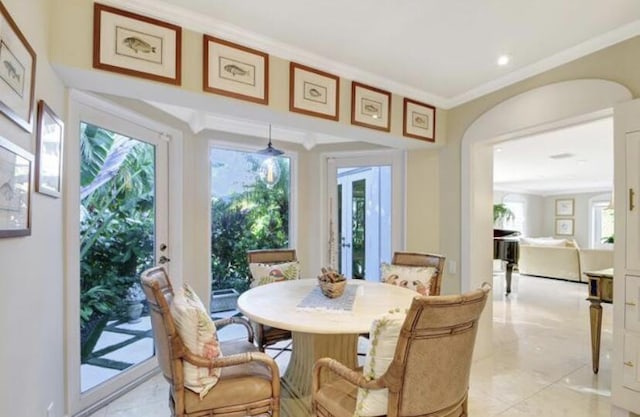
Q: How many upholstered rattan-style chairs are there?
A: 4